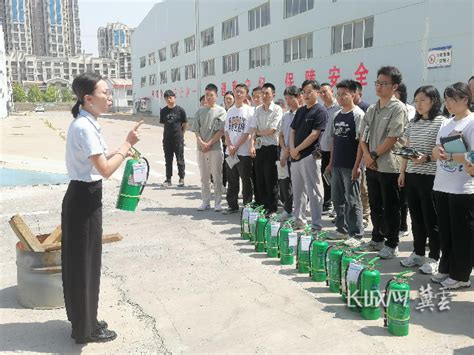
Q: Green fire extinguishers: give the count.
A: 13